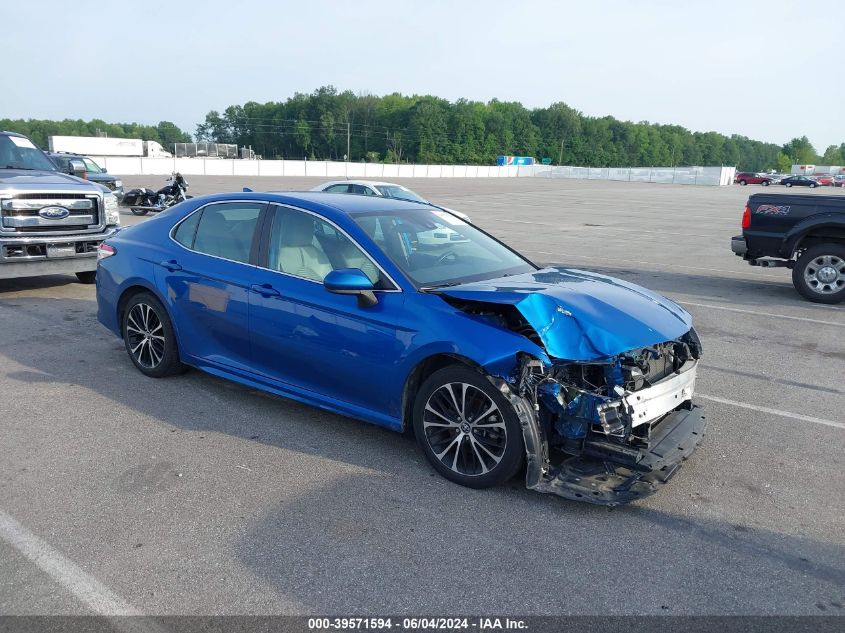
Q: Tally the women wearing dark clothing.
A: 0